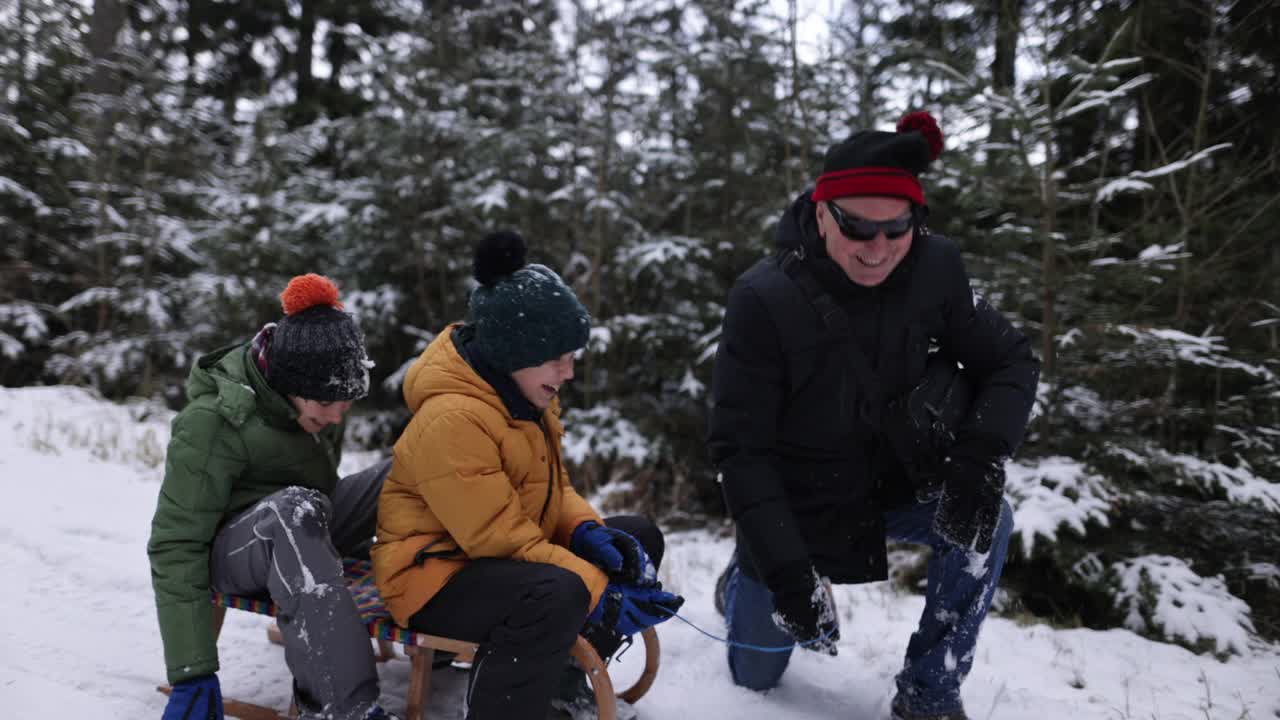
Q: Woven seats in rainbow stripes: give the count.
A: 1